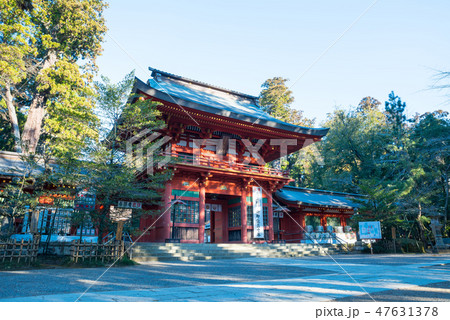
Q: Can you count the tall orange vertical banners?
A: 0